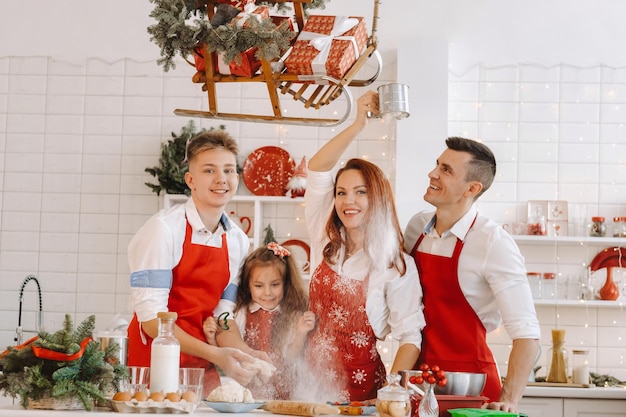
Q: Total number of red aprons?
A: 4